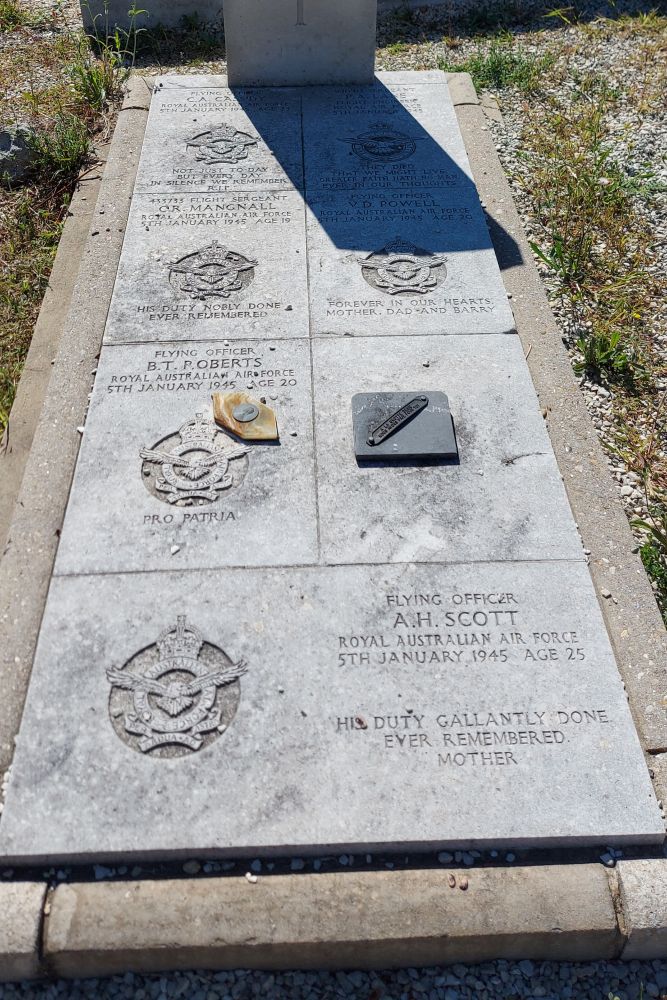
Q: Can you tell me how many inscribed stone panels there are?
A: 6